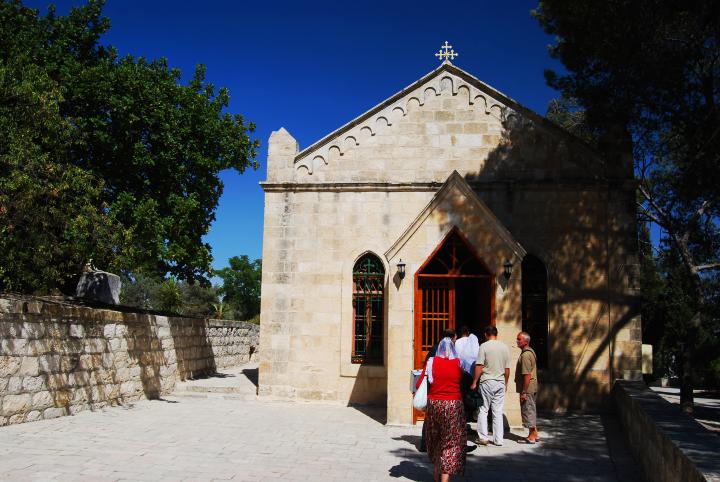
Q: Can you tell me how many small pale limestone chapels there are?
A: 1